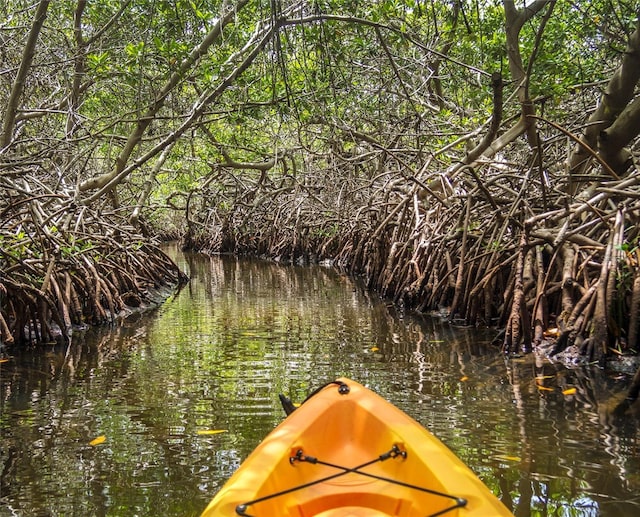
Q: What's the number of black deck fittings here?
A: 5